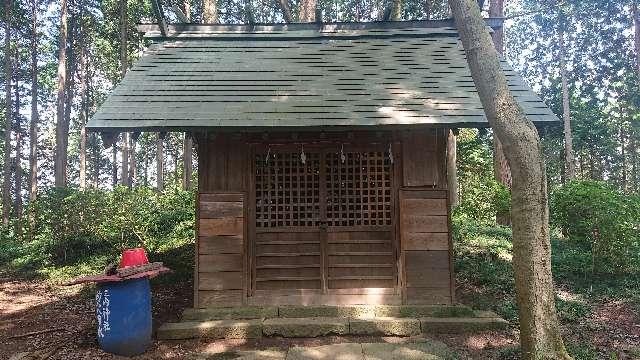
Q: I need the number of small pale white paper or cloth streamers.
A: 4